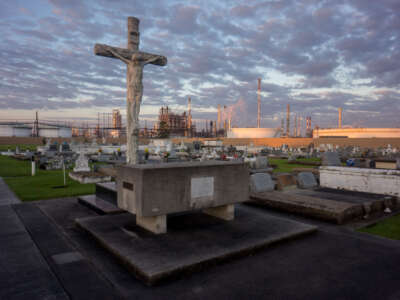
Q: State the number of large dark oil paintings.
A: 0